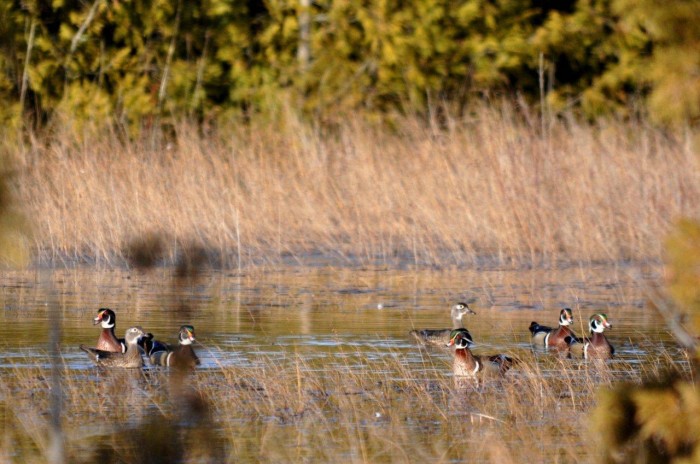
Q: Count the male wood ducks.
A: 5